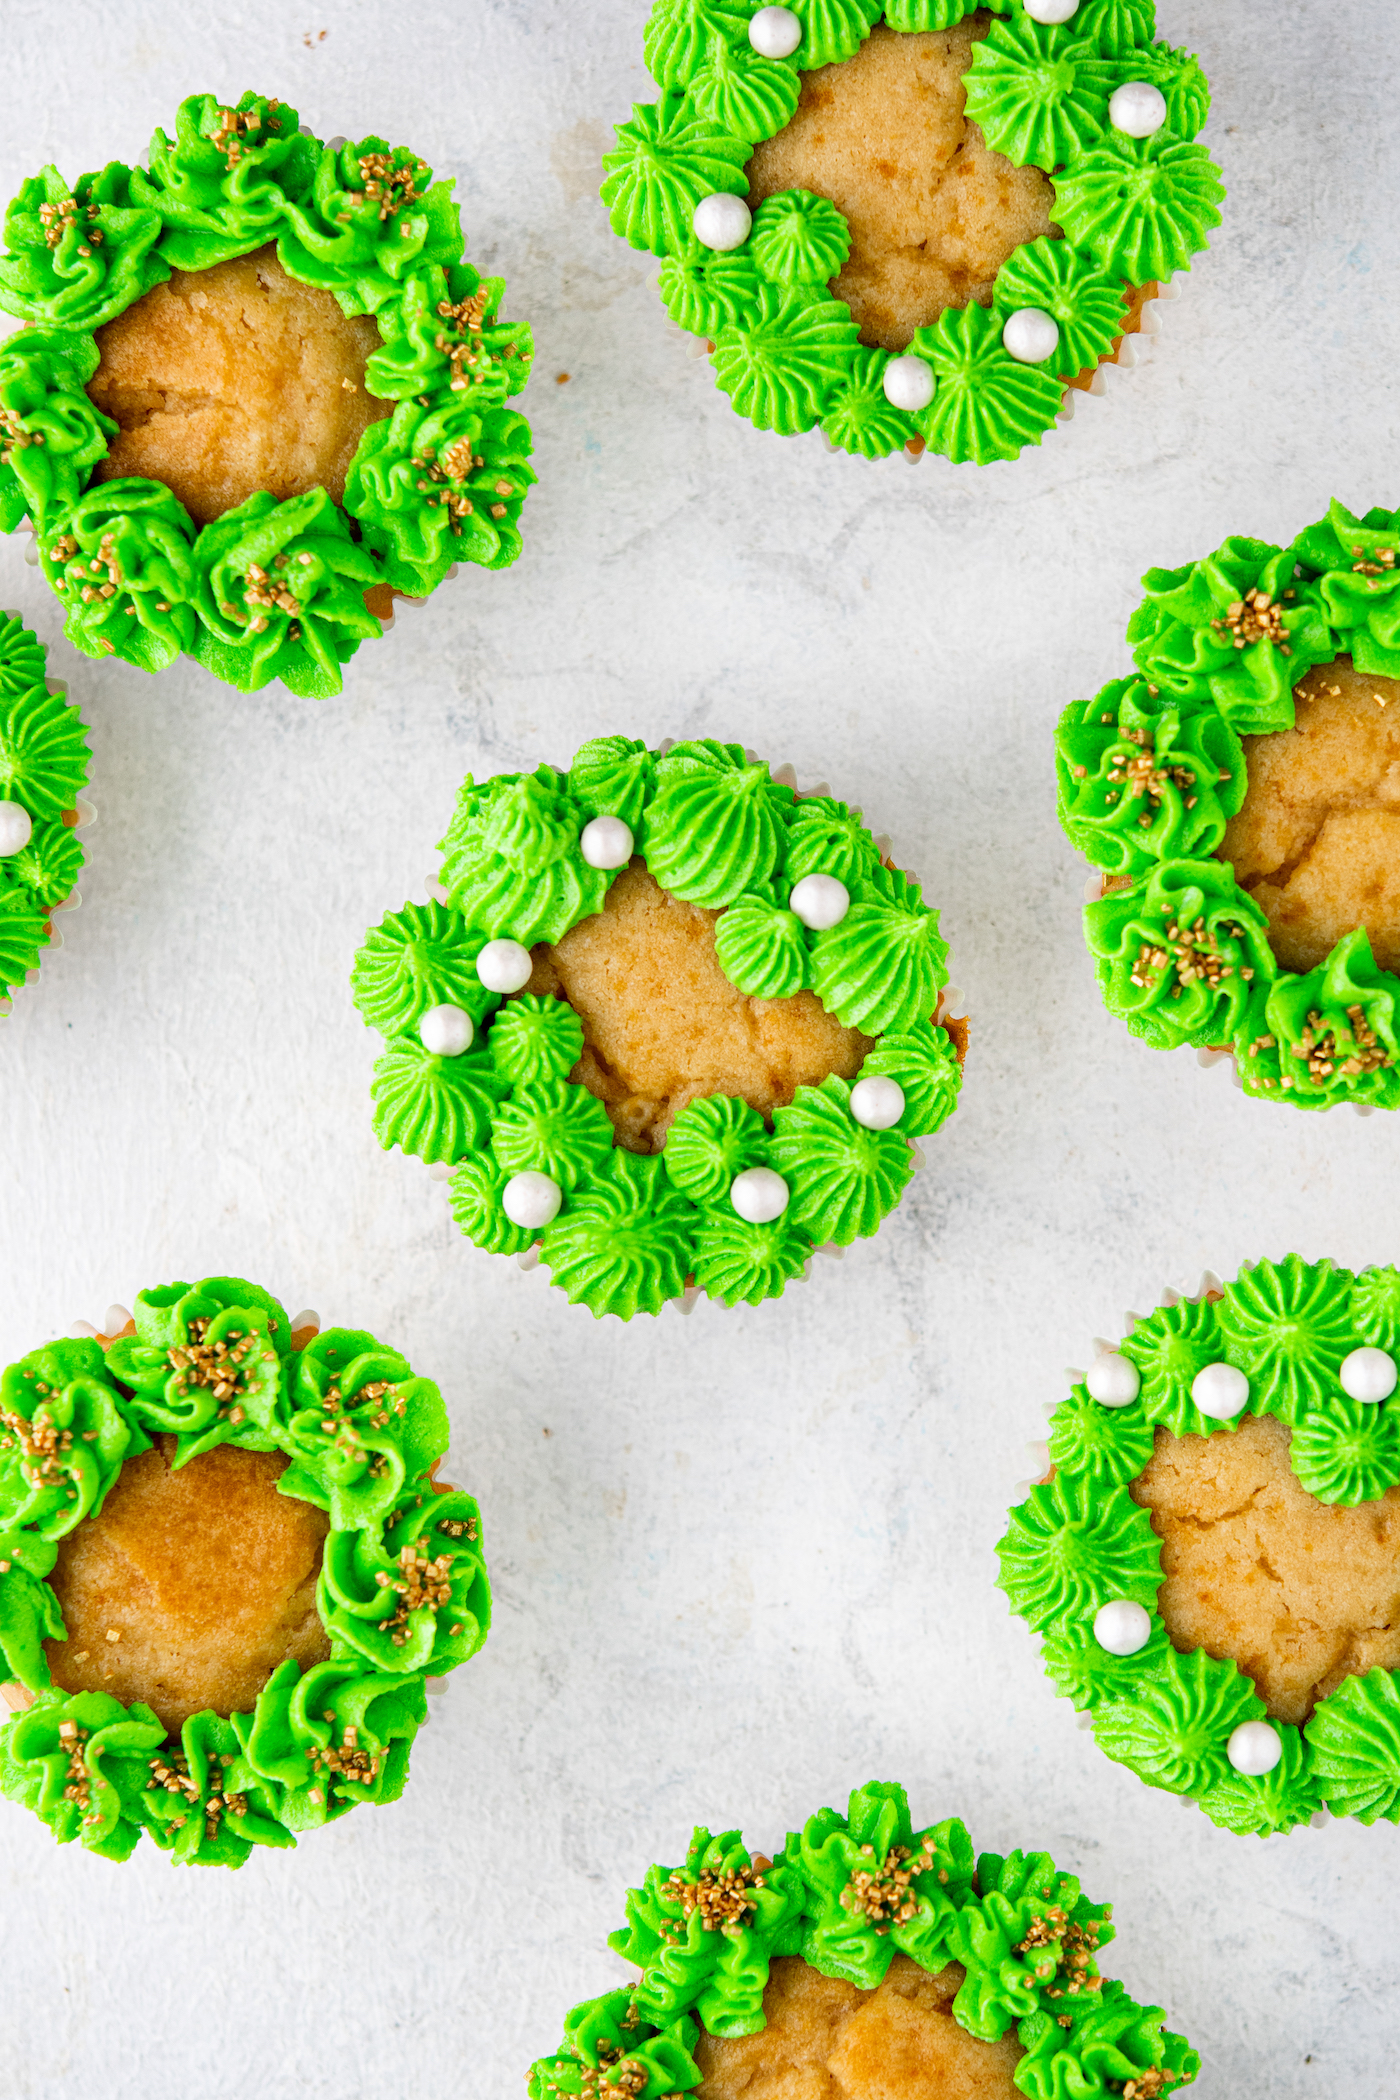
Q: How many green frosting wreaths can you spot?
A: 8